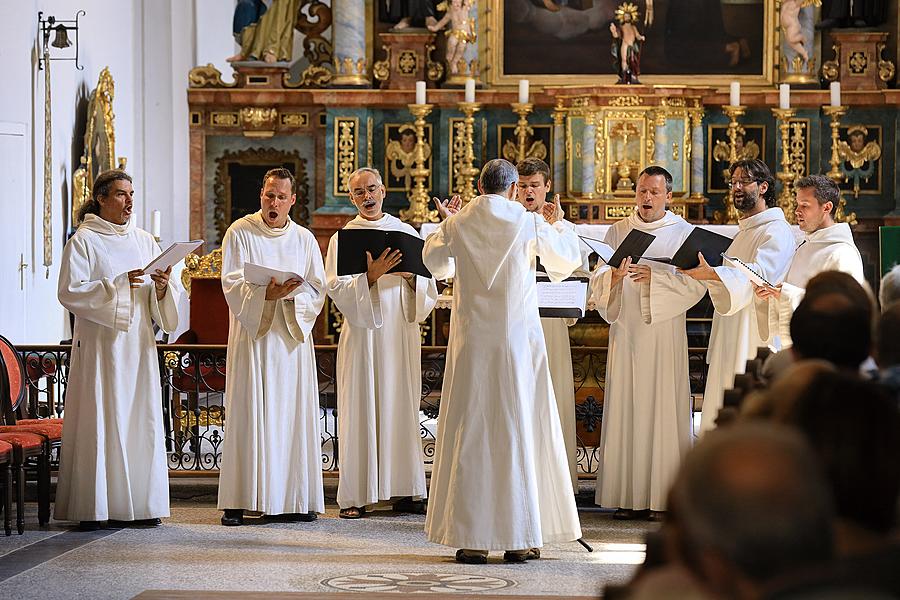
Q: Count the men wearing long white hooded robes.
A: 8